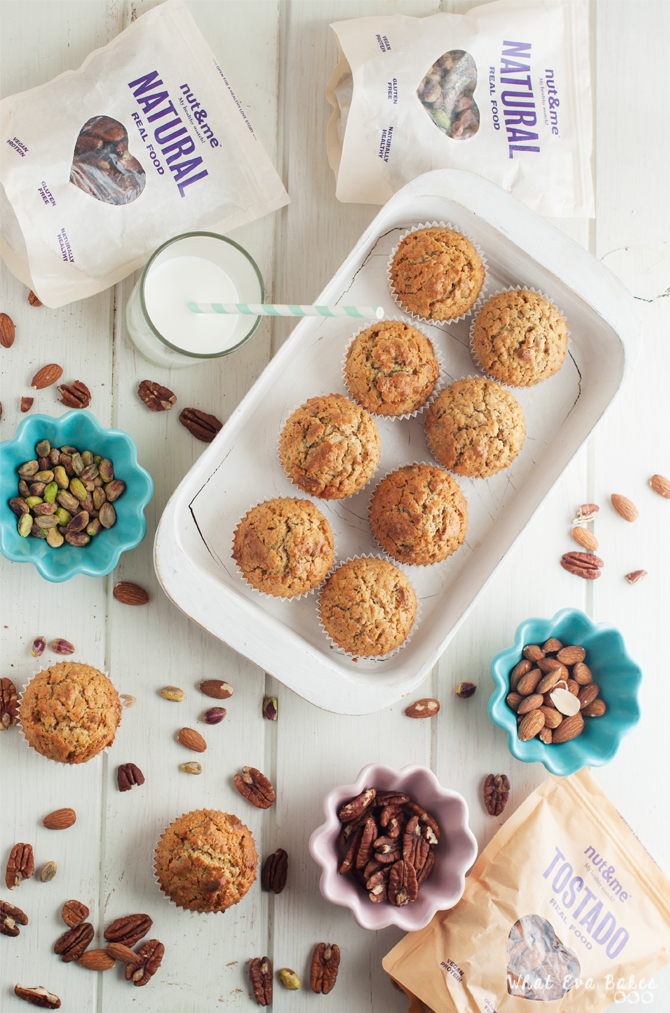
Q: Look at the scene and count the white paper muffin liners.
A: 10